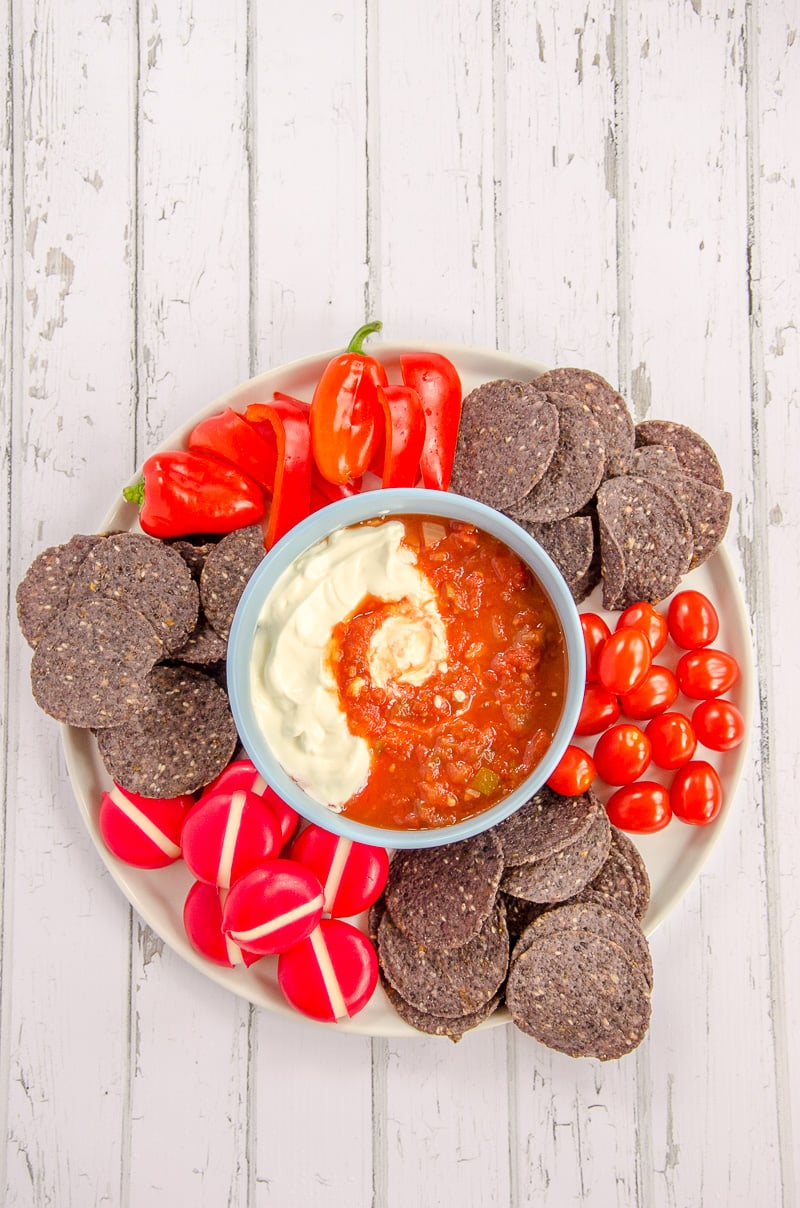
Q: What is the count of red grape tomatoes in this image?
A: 13